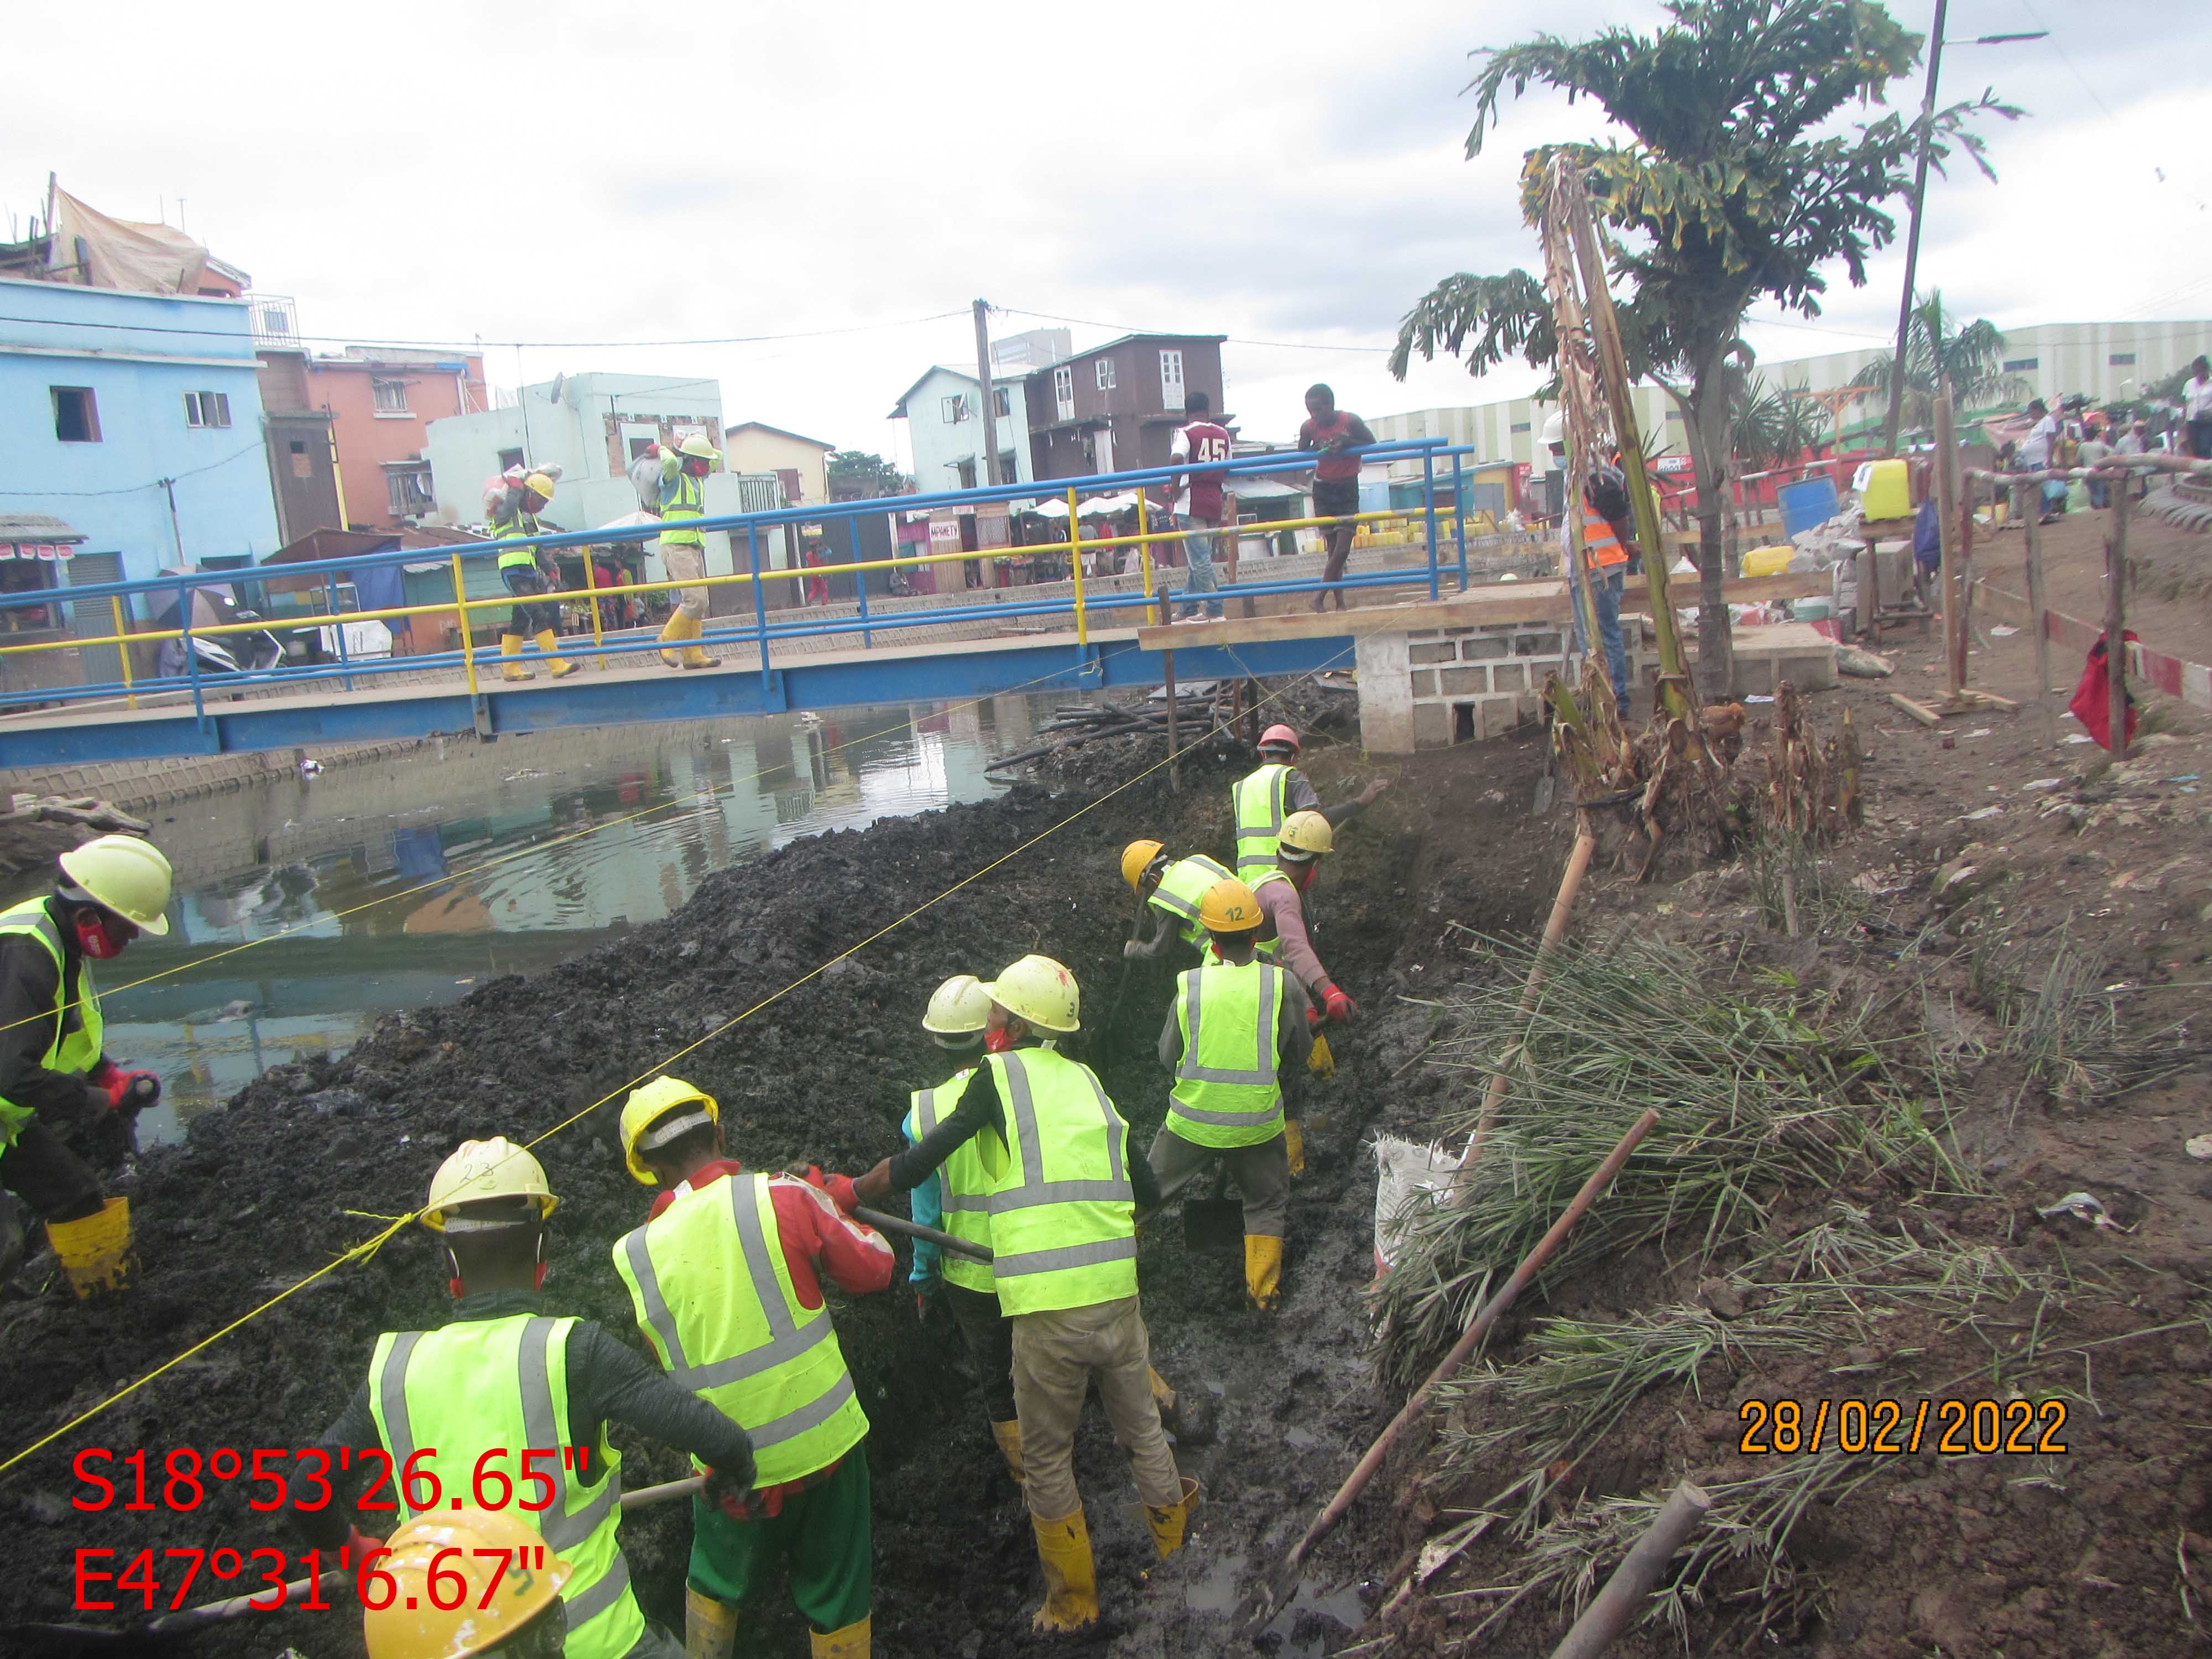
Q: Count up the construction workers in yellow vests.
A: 11